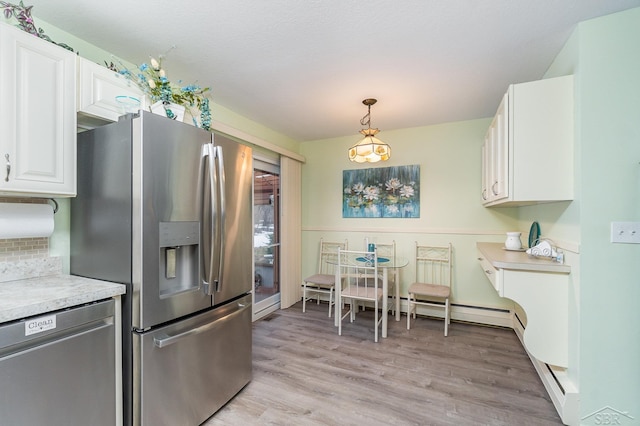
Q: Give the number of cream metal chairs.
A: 4